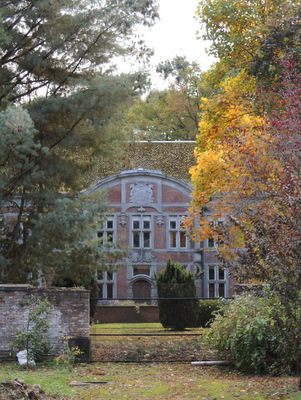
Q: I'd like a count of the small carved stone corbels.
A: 2